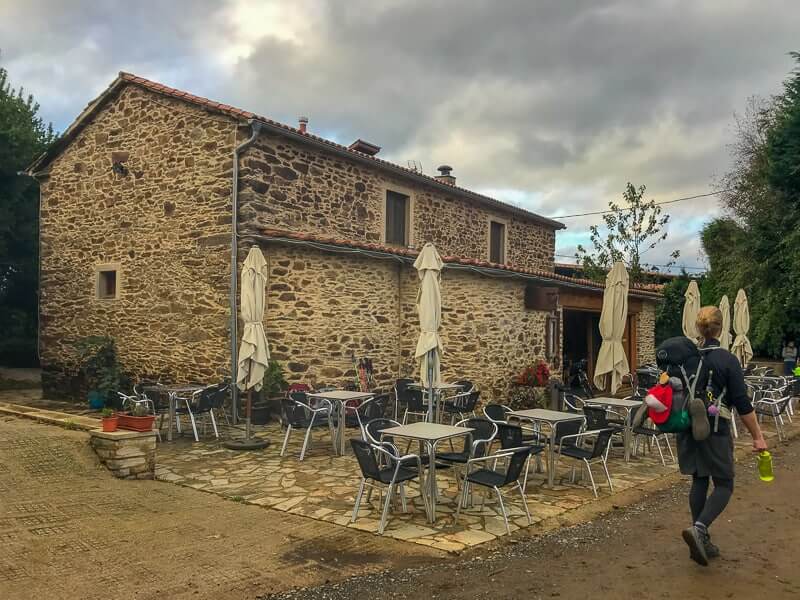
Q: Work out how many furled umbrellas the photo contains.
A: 6